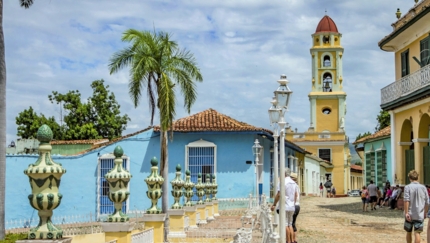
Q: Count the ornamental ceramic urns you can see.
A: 8